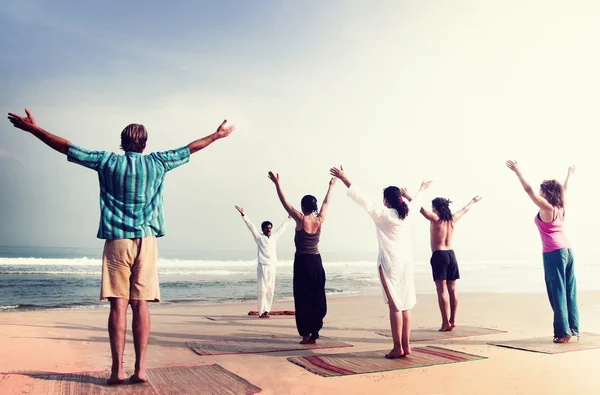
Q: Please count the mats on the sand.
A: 6